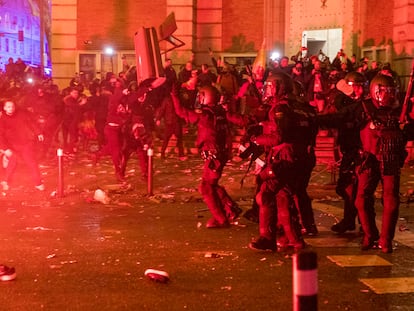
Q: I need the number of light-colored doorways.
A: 1